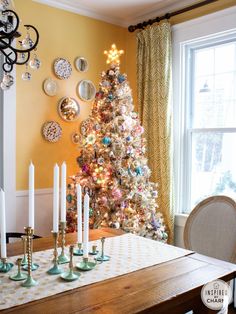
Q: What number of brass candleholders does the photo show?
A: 12